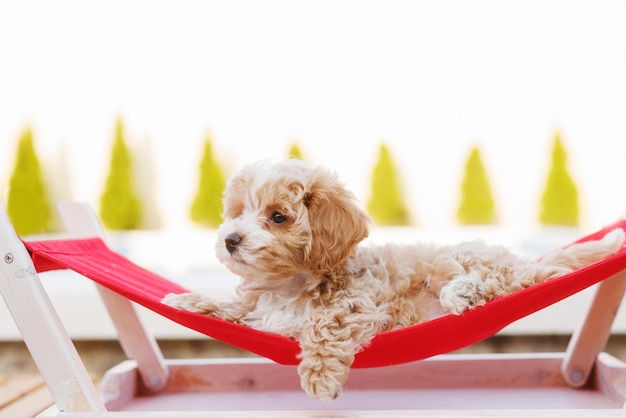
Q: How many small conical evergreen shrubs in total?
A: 7